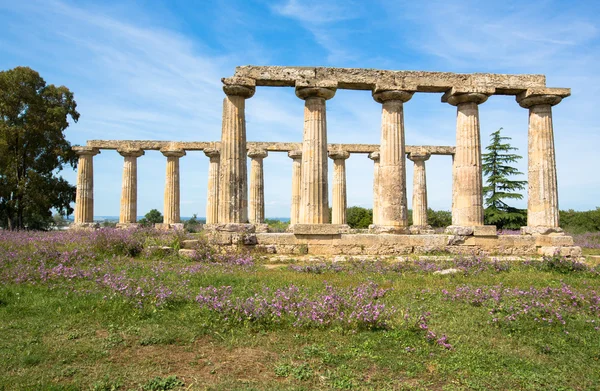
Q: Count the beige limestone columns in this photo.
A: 14